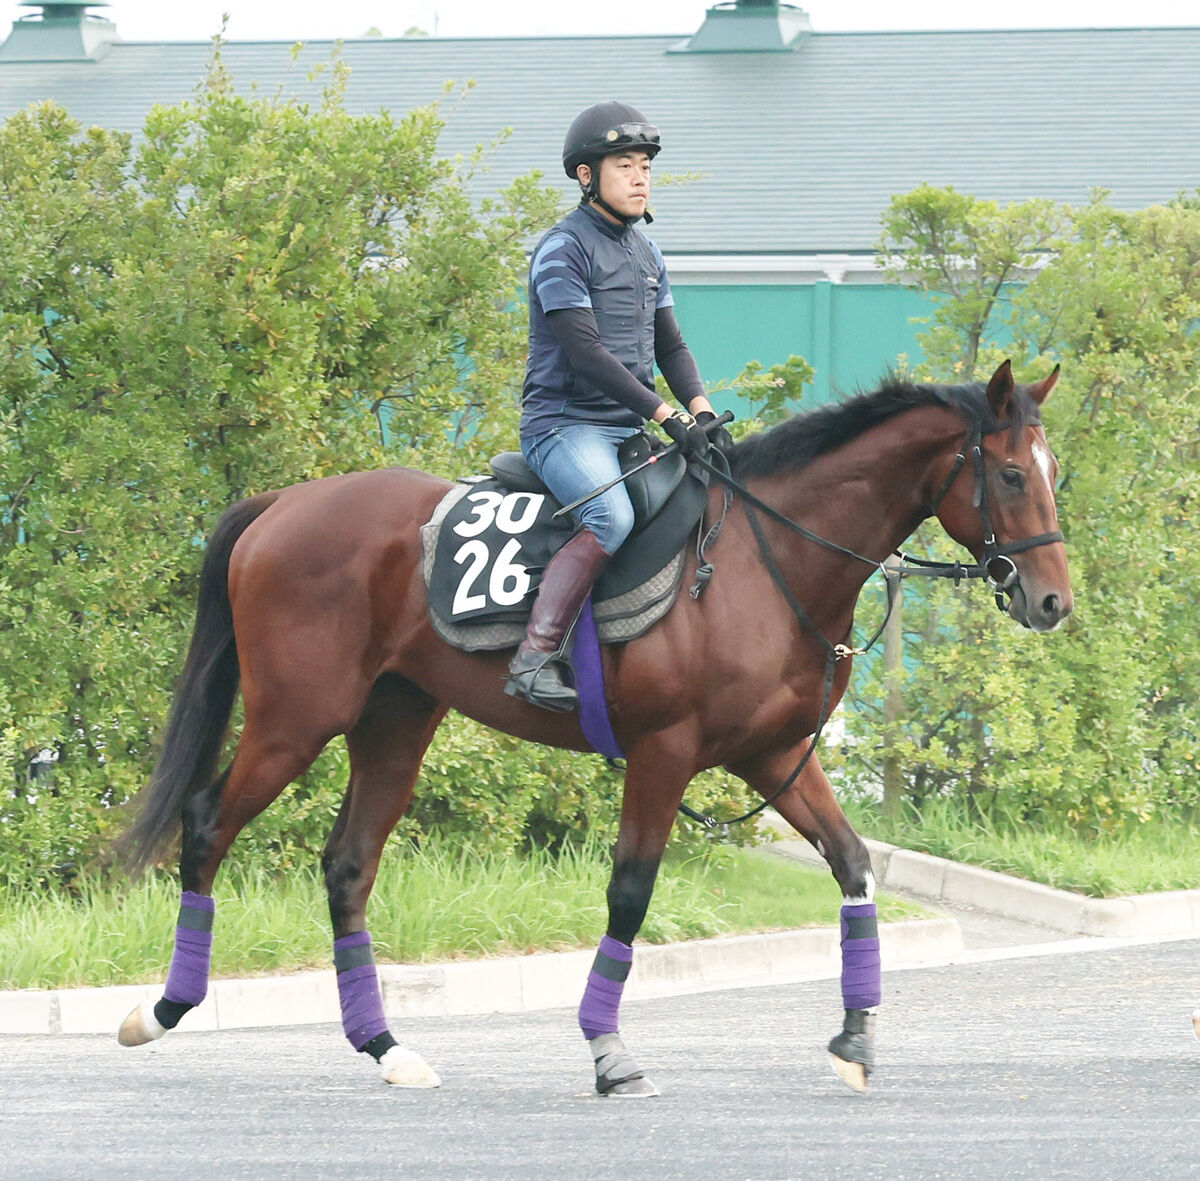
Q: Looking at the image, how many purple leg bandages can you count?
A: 4